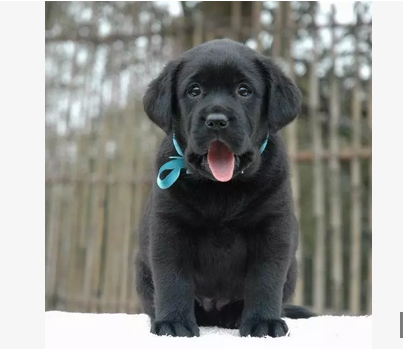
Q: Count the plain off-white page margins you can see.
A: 2